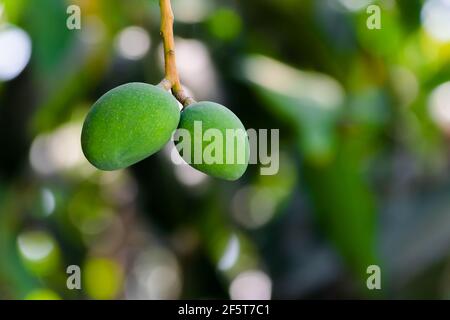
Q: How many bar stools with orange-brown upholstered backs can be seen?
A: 0